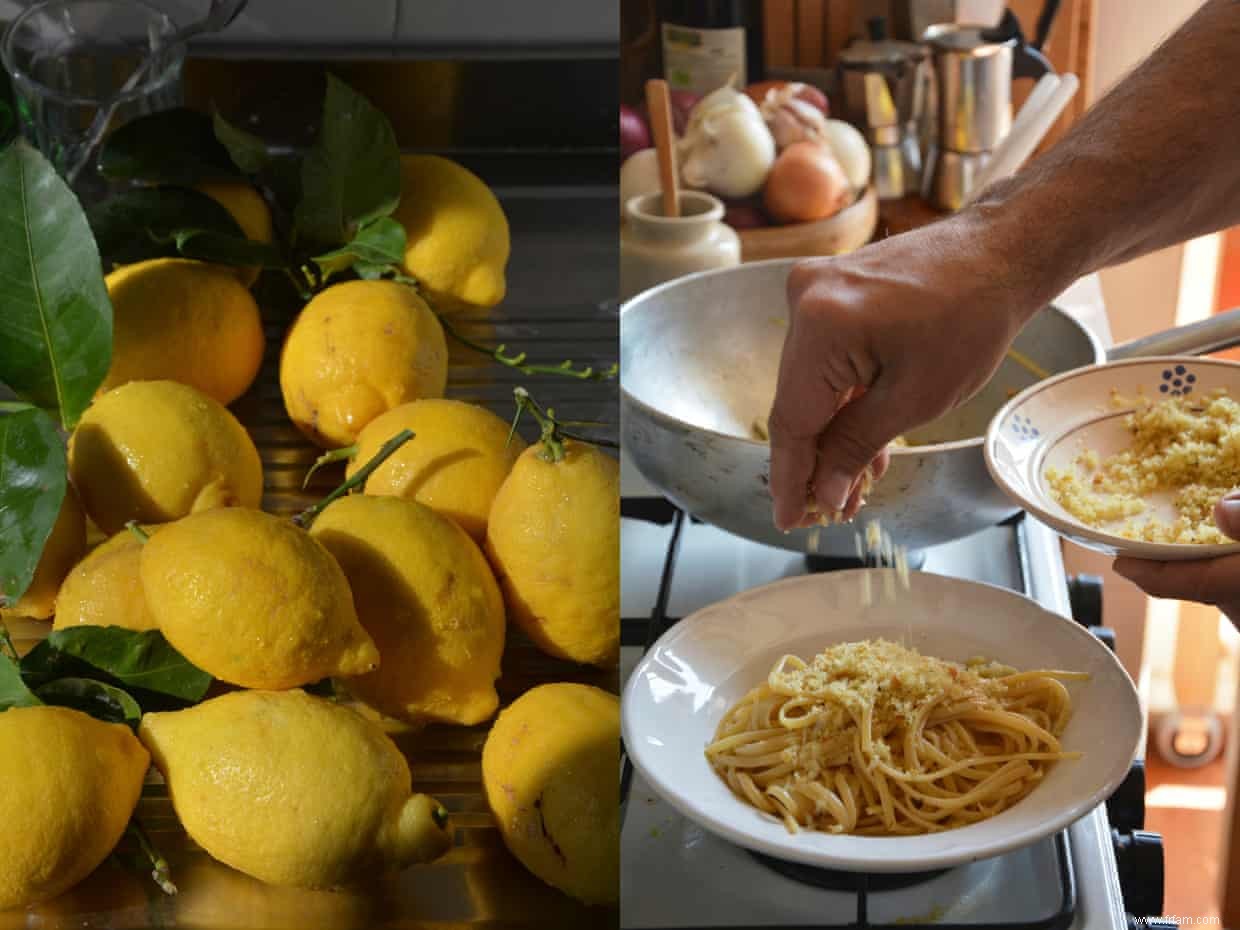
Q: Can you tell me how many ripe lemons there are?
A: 14